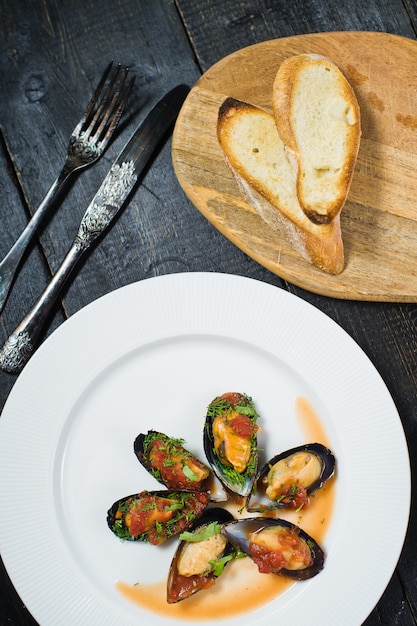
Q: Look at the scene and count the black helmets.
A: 0